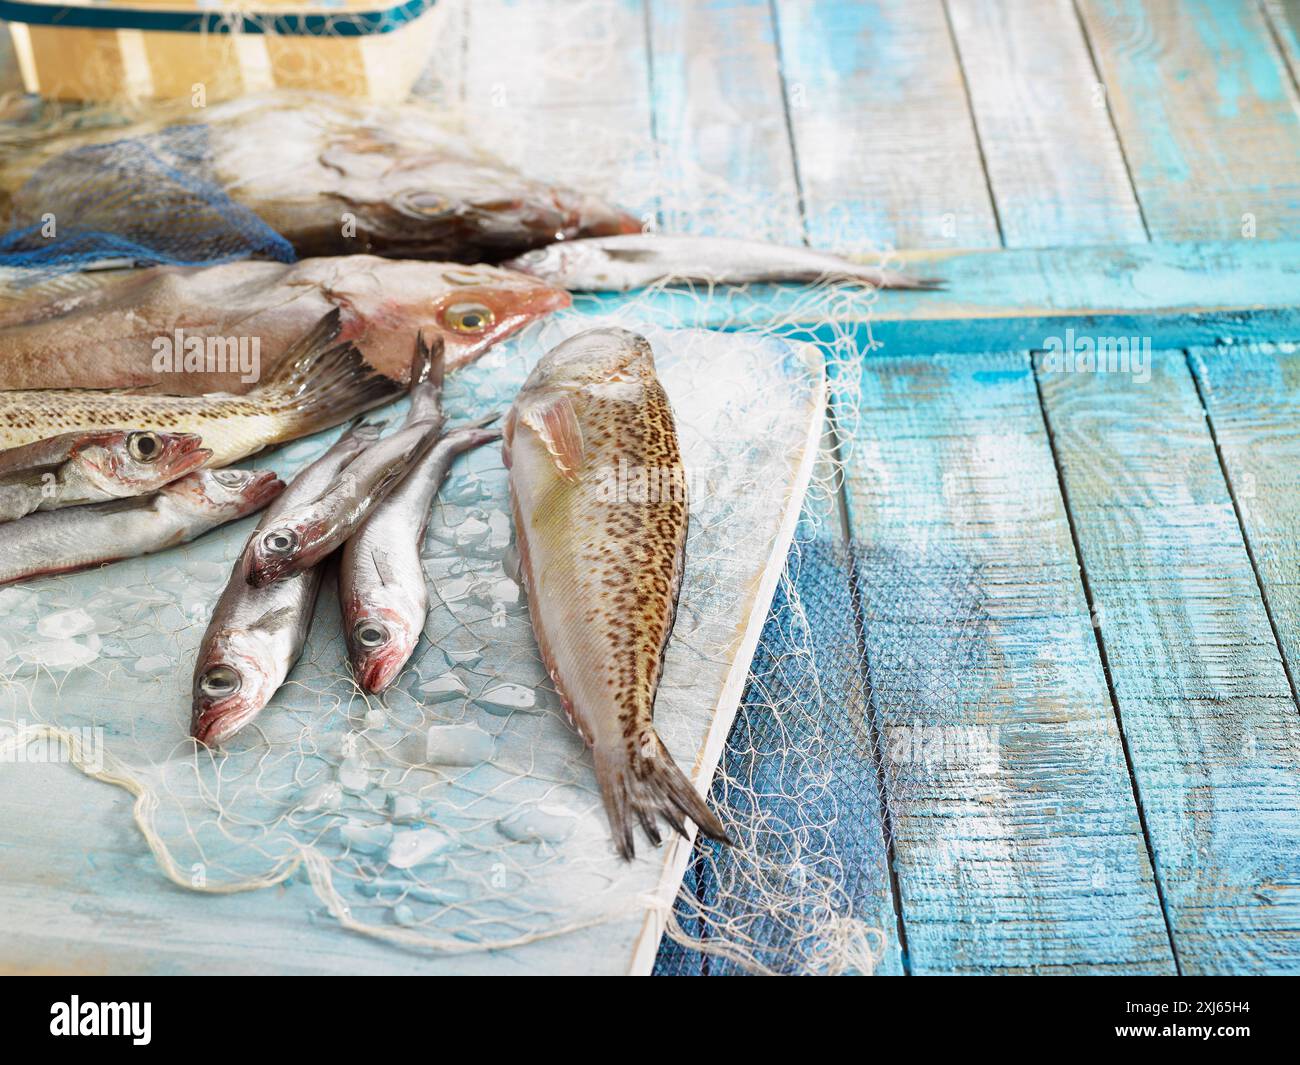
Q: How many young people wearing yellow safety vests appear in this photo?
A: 0